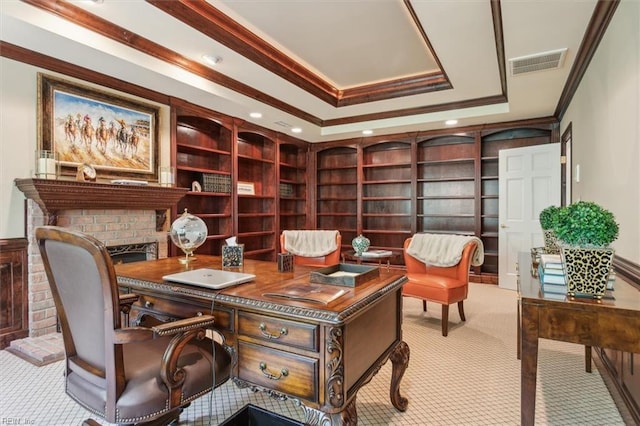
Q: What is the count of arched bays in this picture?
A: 7